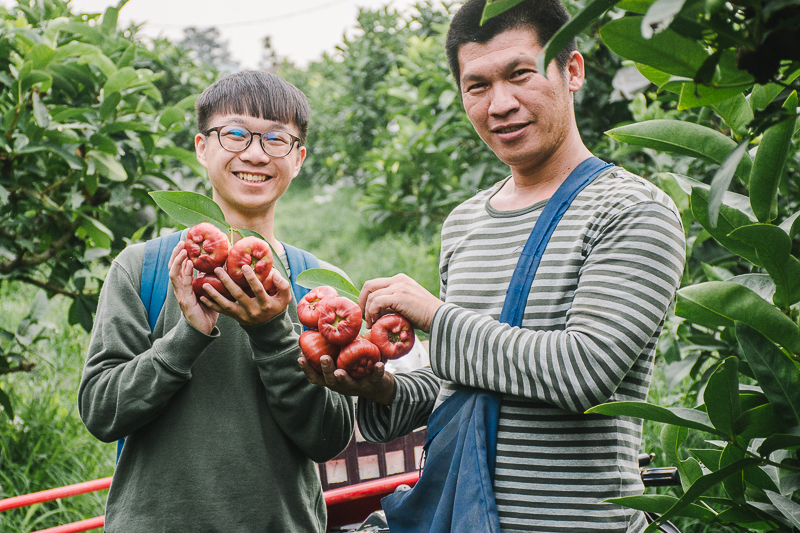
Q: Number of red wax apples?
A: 8